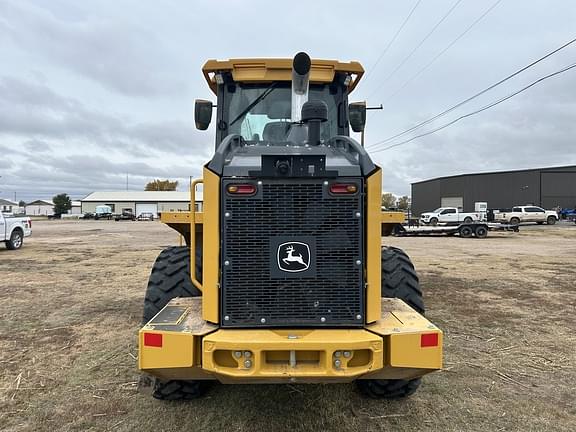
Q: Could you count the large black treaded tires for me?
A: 2